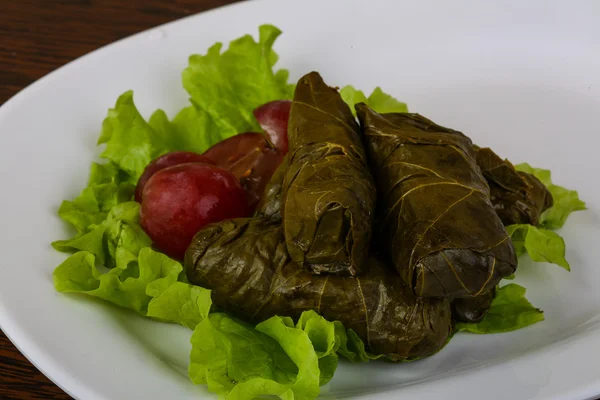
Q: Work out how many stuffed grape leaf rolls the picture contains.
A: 5